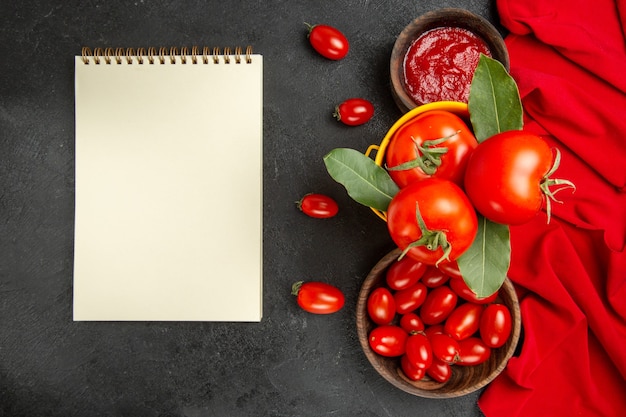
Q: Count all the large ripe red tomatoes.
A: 3